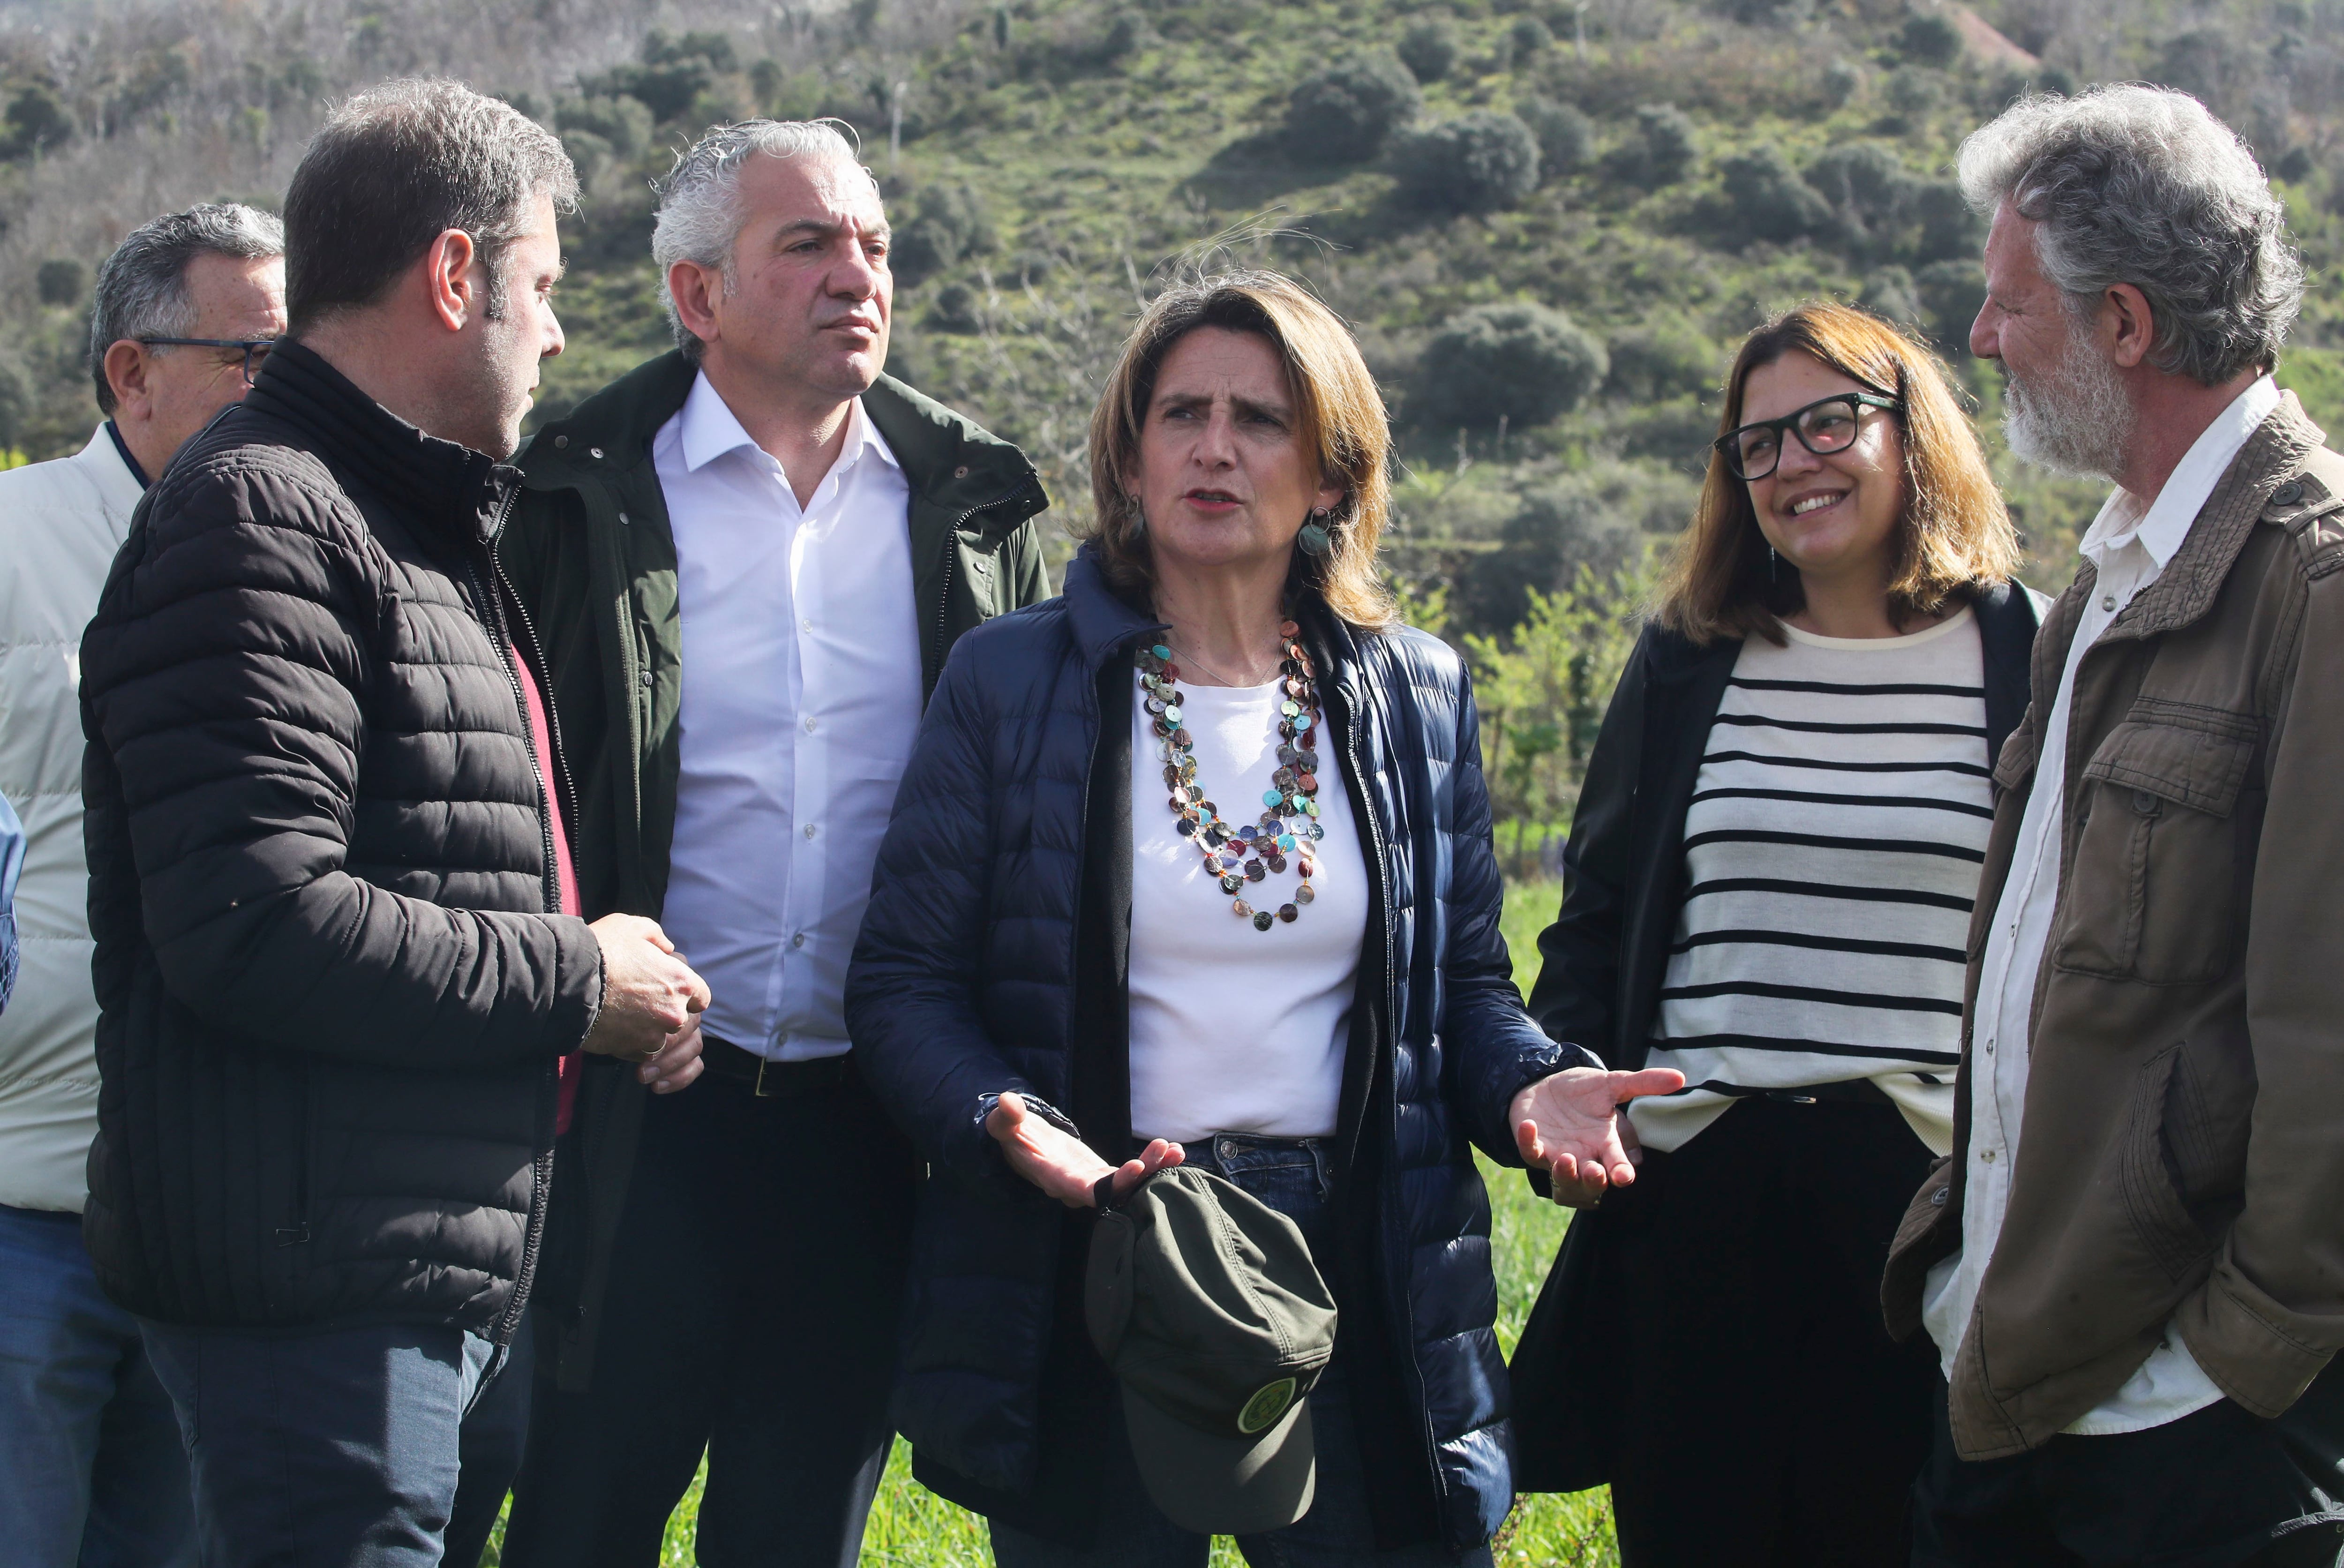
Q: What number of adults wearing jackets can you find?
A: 6